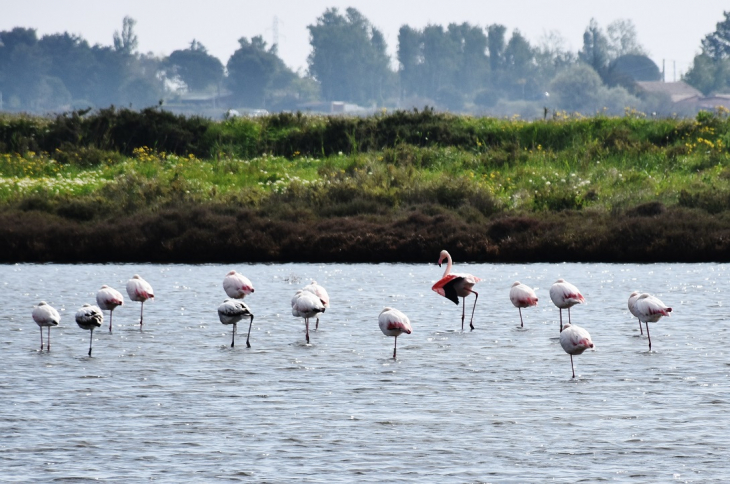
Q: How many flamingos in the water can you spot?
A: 15